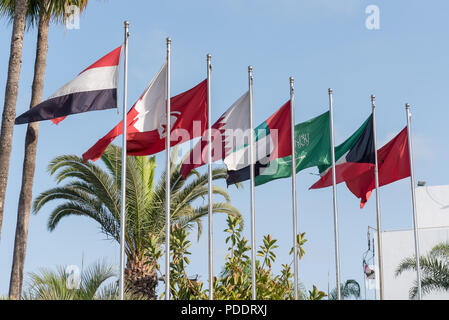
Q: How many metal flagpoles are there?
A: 8